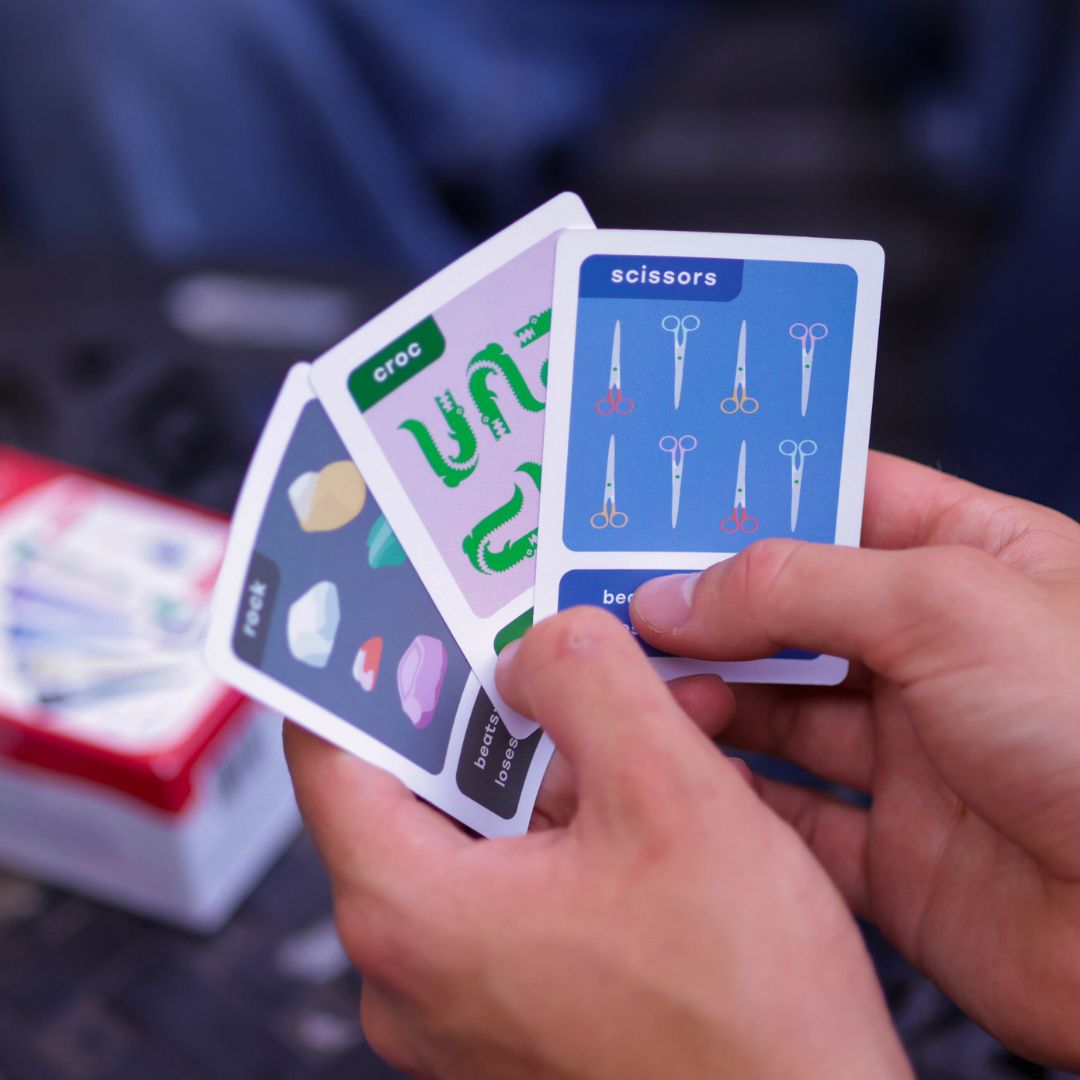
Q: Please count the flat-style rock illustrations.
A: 5